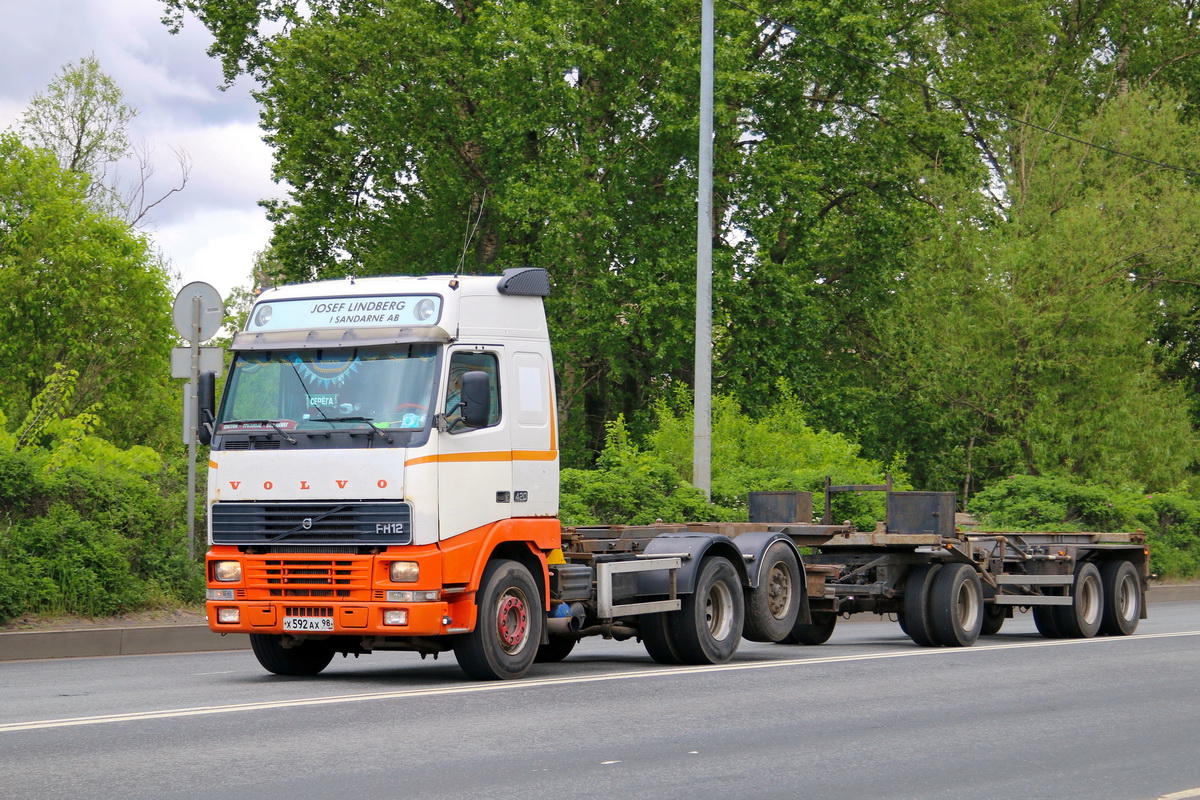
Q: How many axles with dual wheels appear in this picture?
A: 4